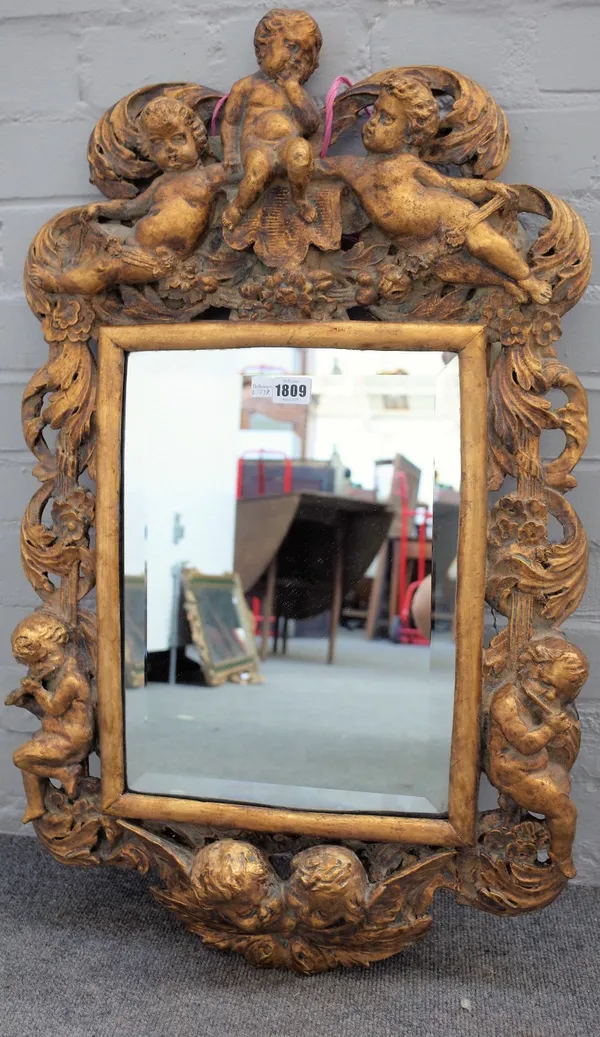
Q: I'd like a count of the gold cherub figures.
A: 7